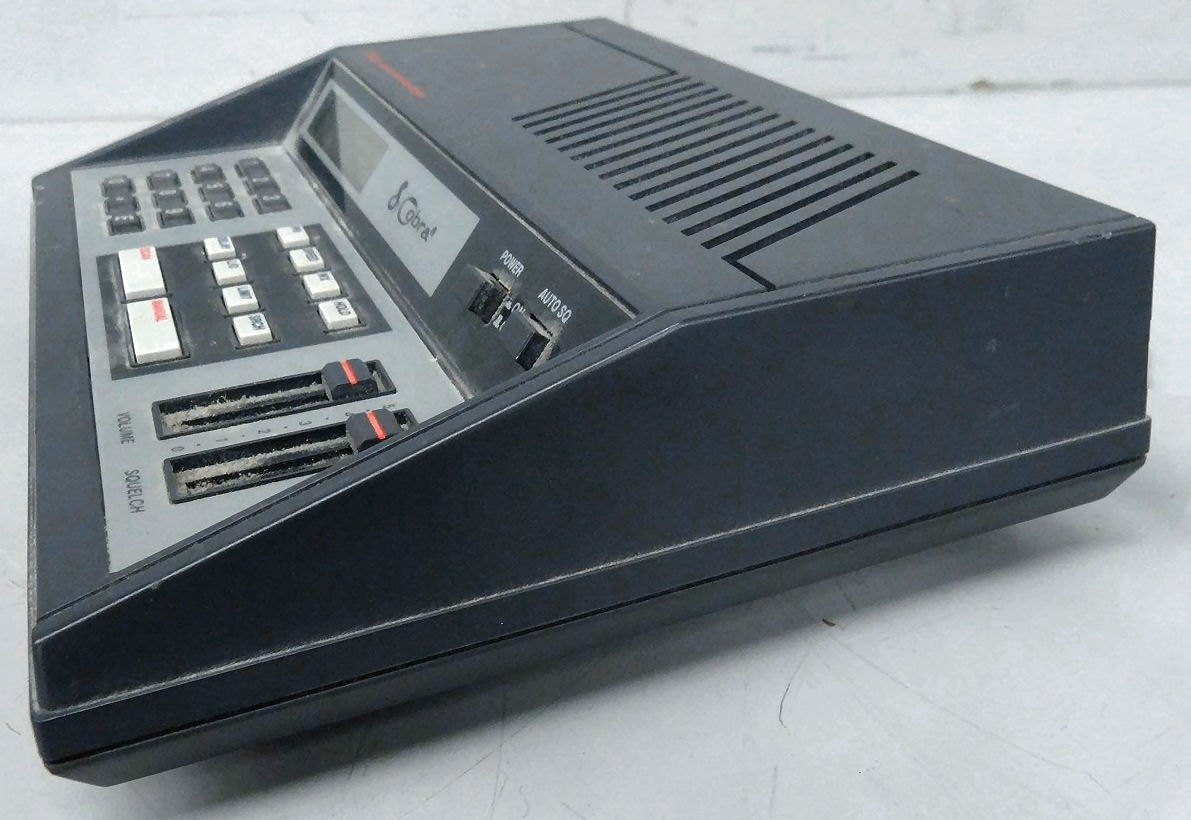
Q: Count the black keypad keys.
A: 12